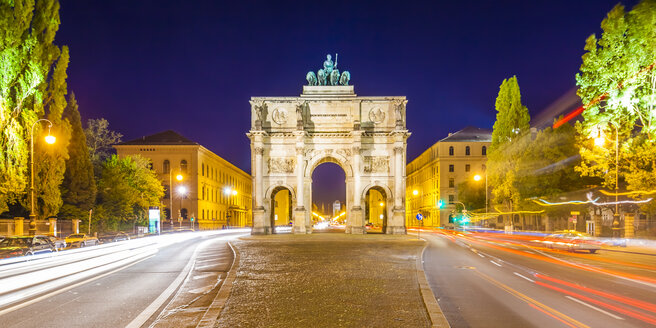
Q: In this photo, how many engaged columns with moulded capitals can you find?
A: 4